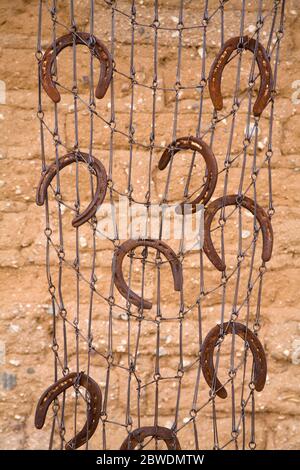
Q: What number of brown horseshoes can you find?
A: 9